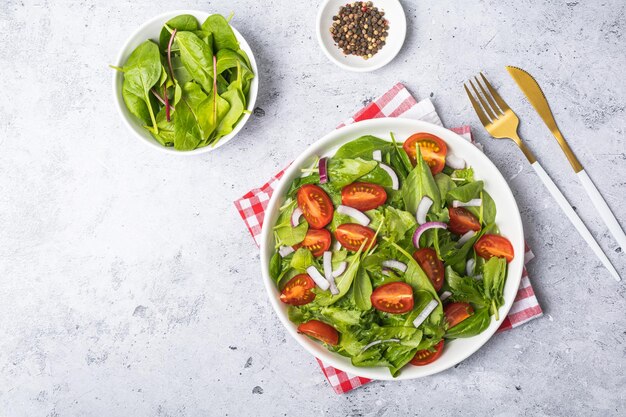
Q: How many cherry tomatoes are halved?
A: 13